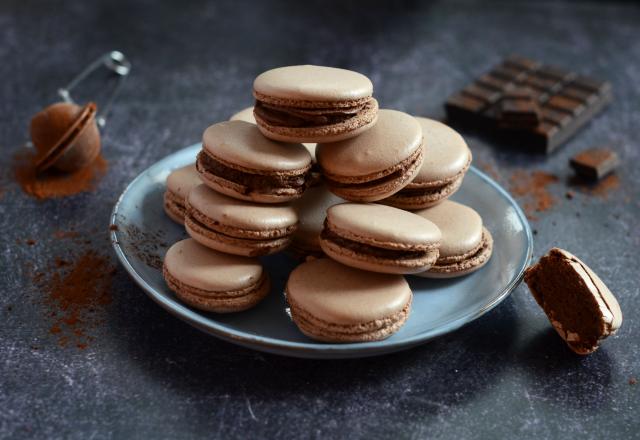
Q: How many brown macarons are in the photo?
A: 13